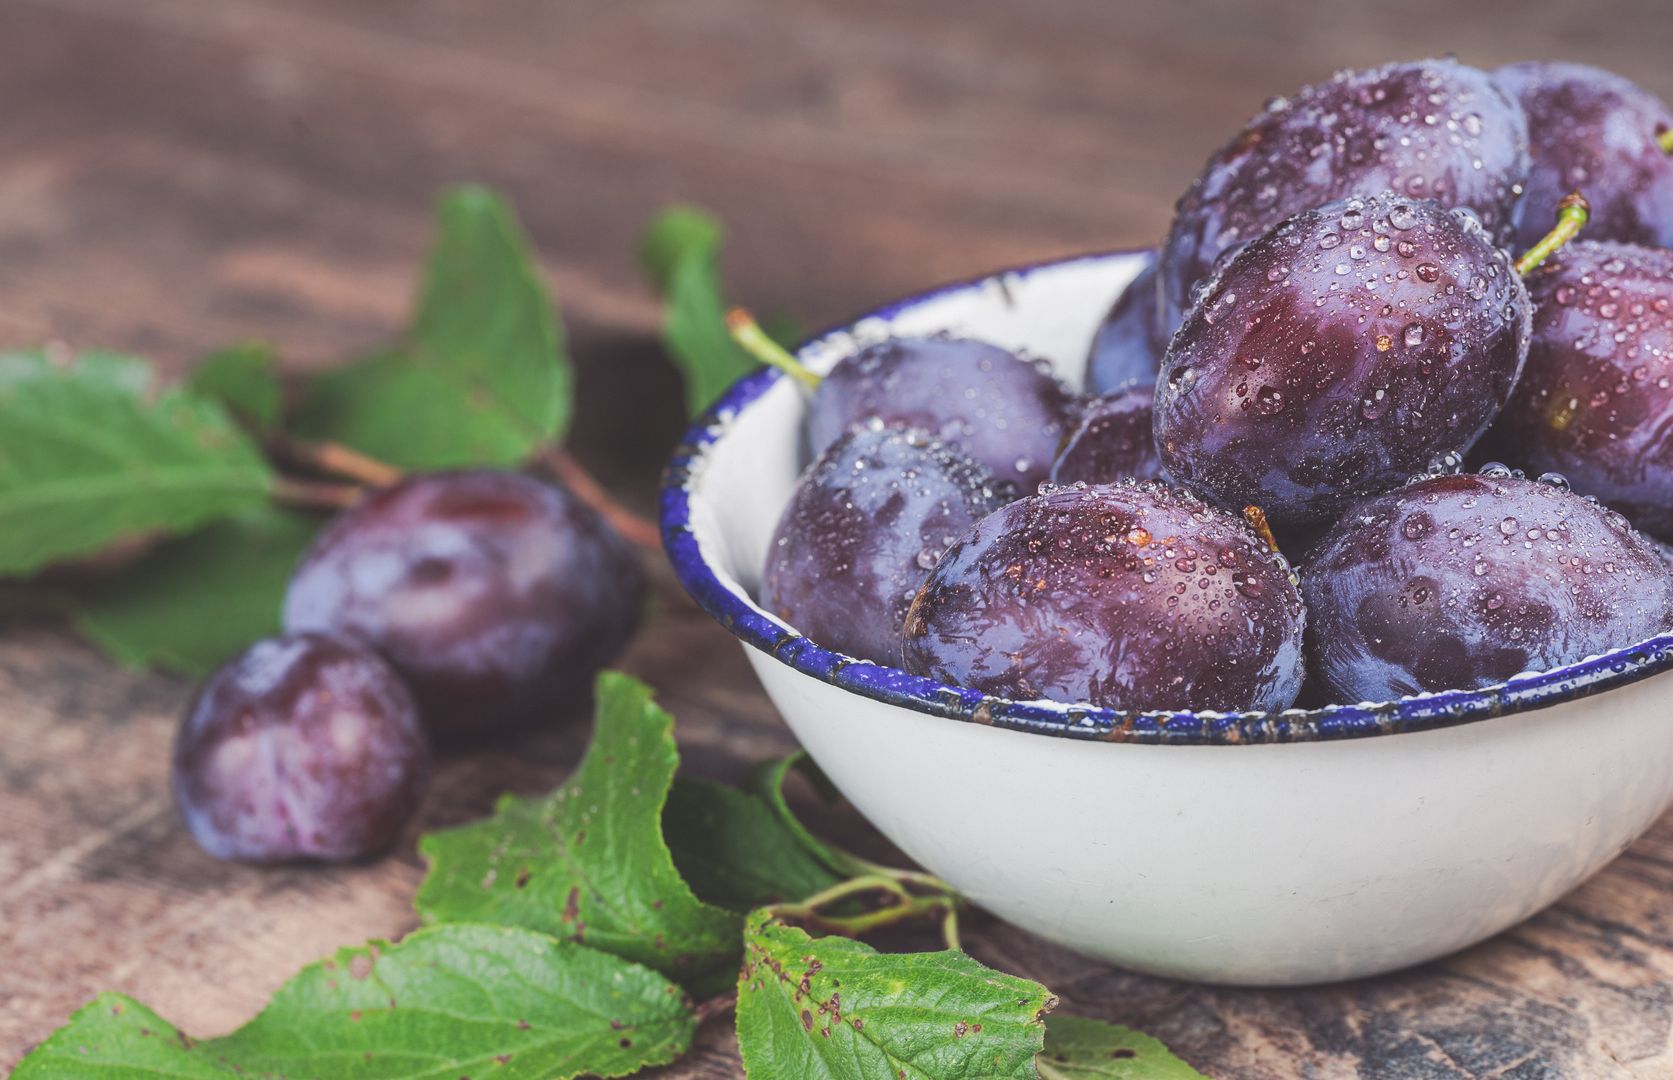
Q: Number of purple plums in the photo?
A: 12